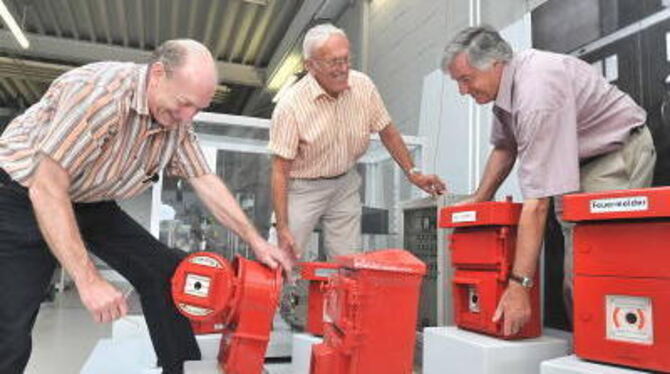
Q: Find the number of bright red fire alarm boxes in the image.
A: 5